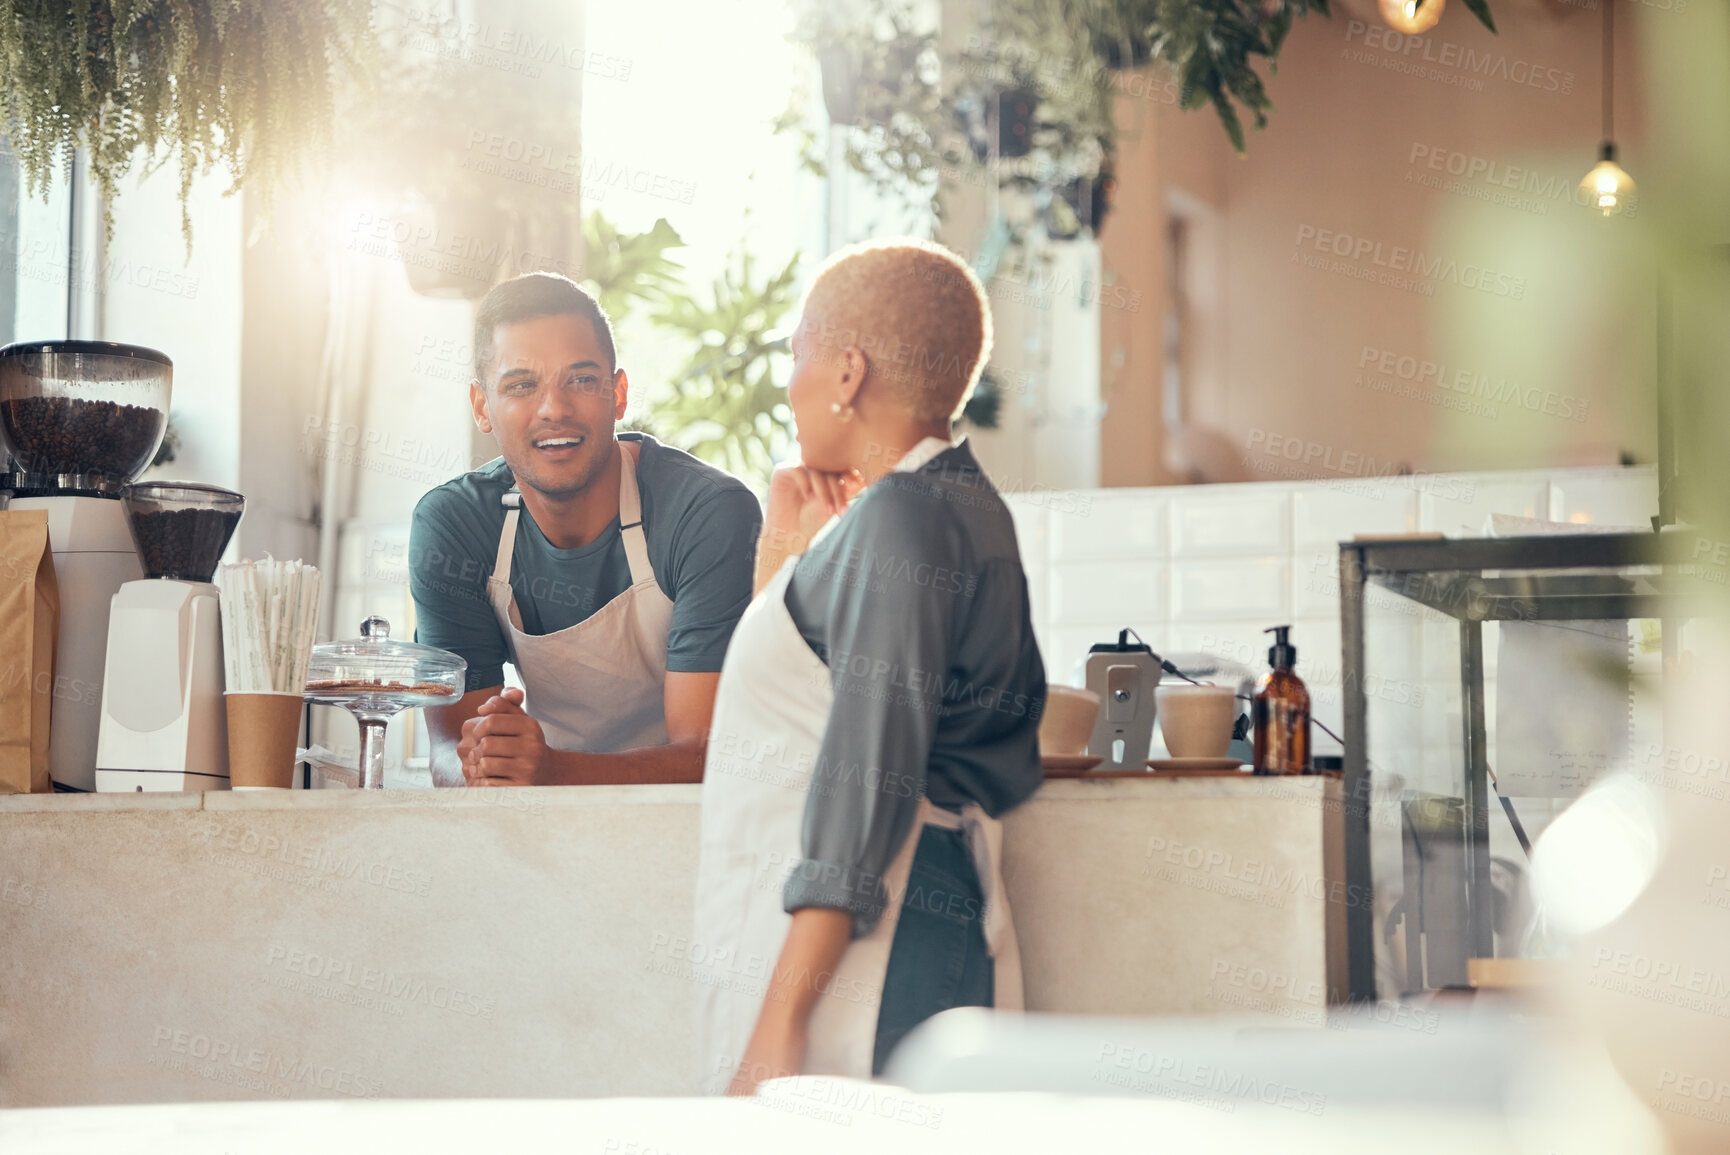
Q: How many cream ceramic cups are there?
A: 2